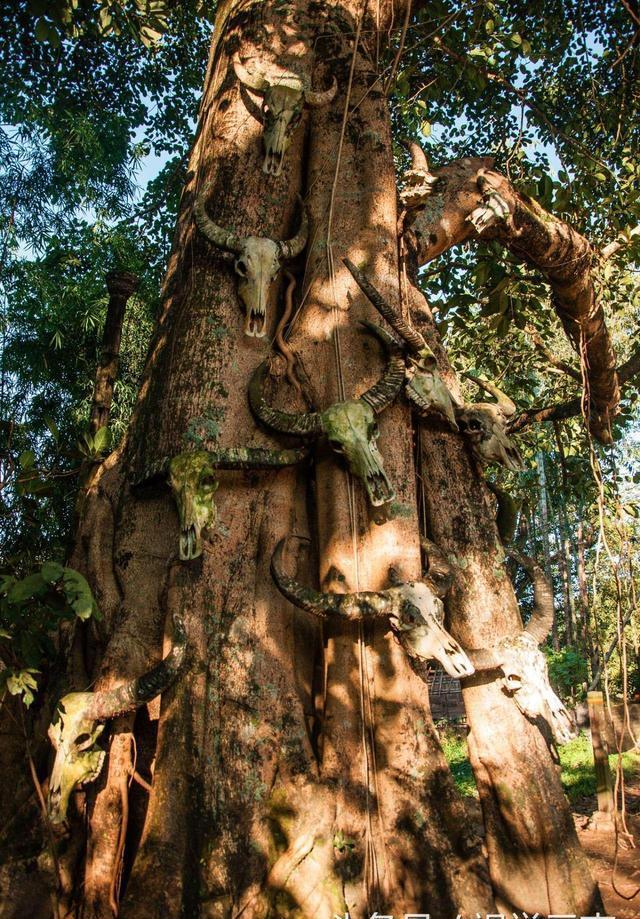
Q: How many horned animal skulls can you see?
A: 11